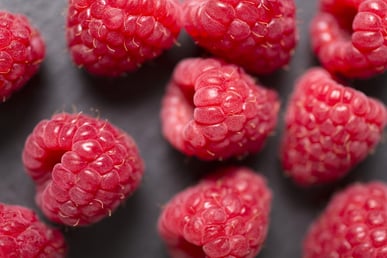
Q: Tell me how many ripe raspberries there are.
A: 10